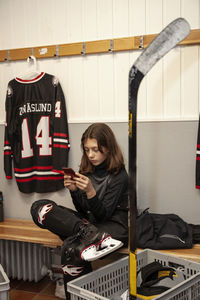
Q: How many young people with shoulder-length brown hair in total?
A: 1